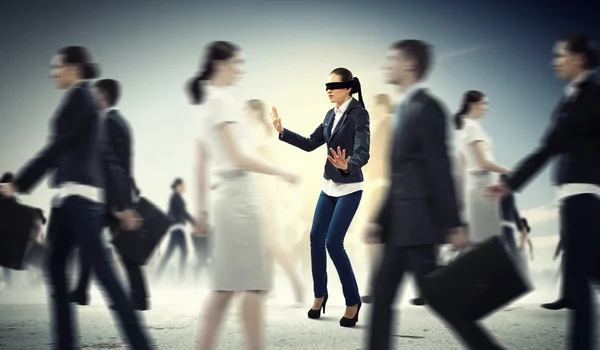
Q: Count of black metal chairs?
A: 0